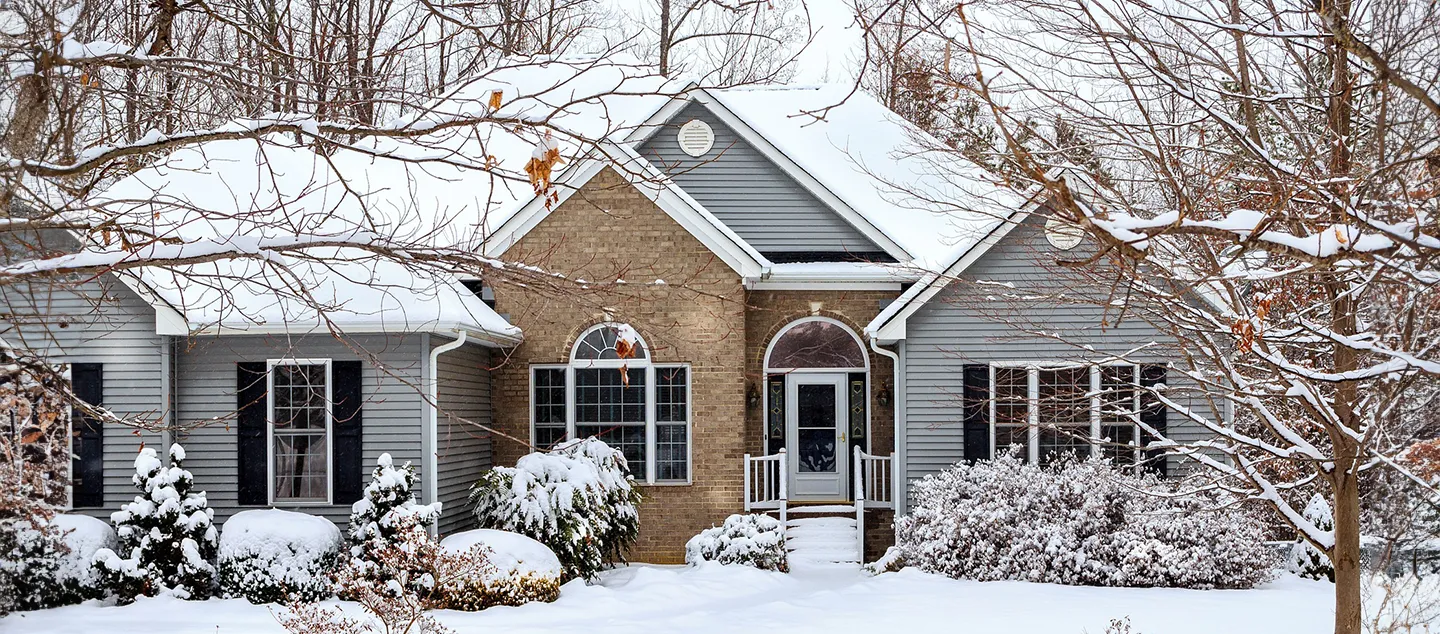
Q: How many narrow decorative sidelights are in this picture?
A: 2